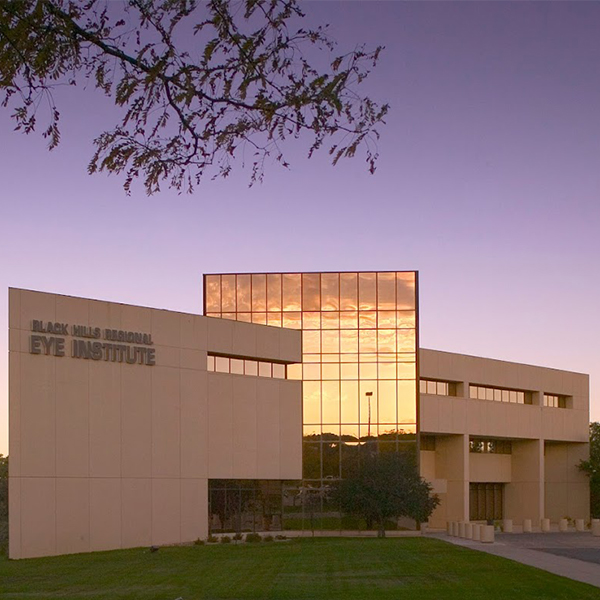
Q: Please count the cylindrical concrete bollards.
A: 12